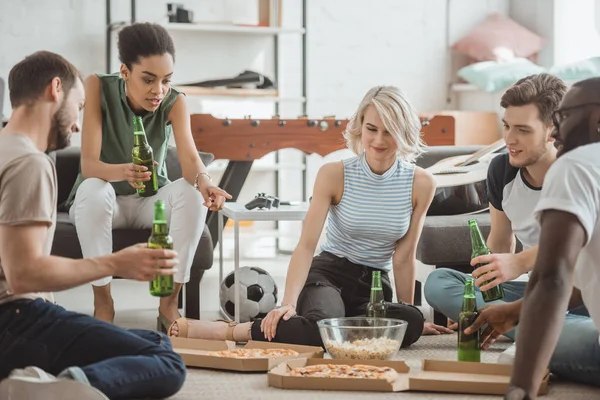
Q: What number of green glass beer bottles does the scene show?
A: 5